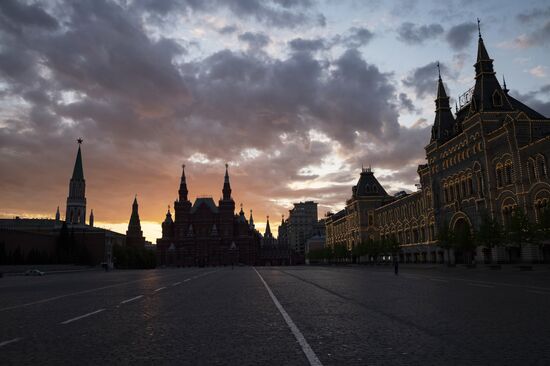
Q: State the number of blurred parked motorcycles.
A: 0